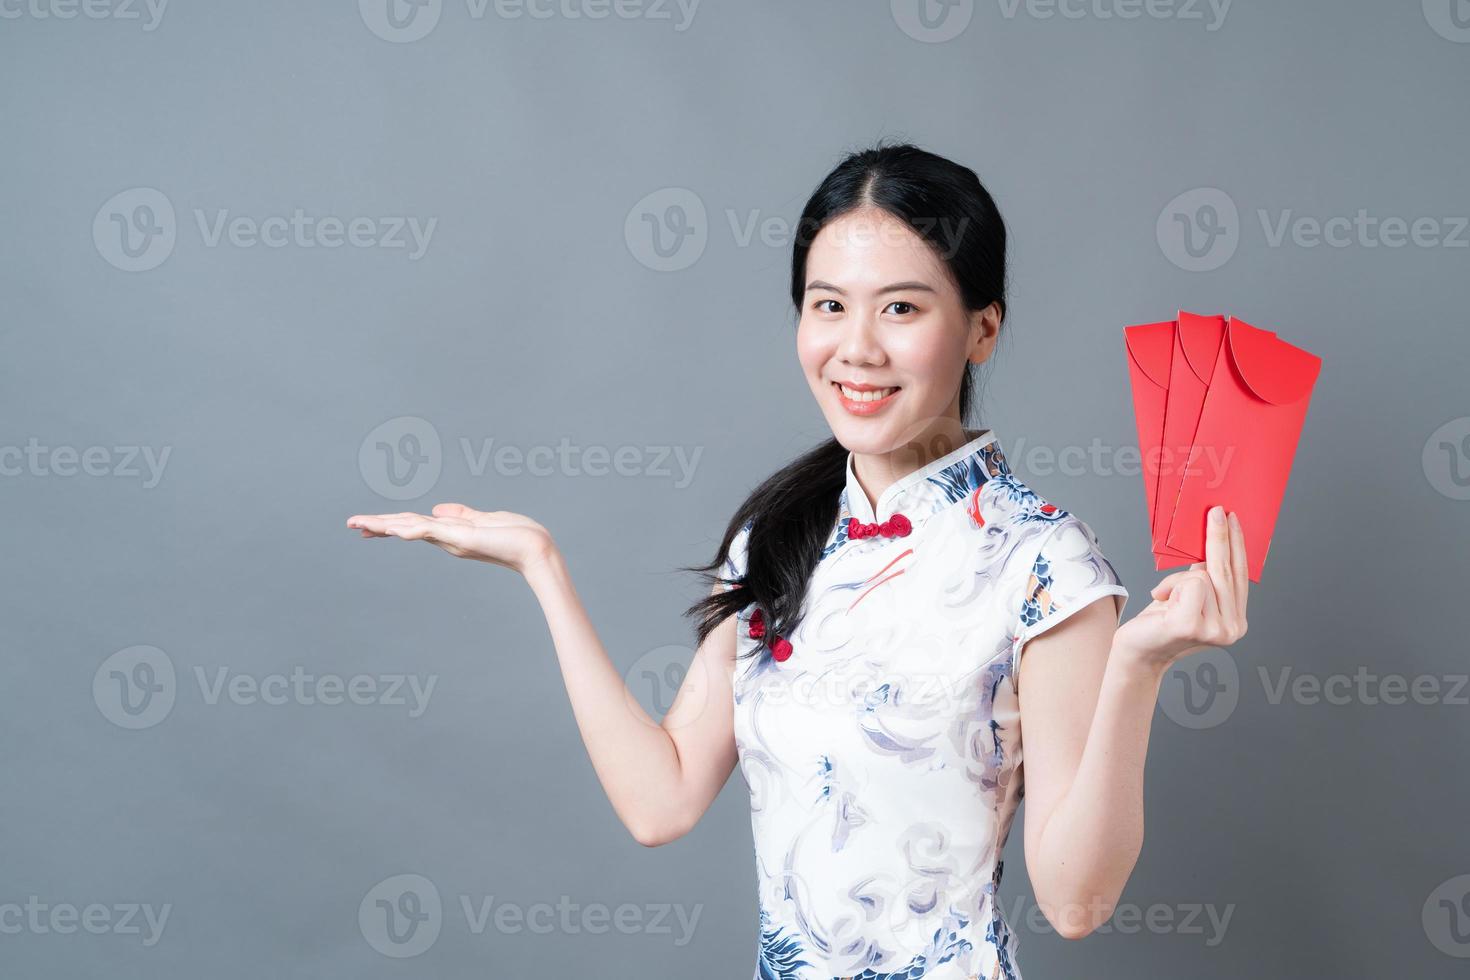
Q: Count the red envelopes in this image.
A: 3